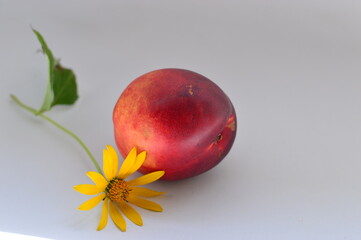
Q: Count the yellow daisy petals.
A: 12